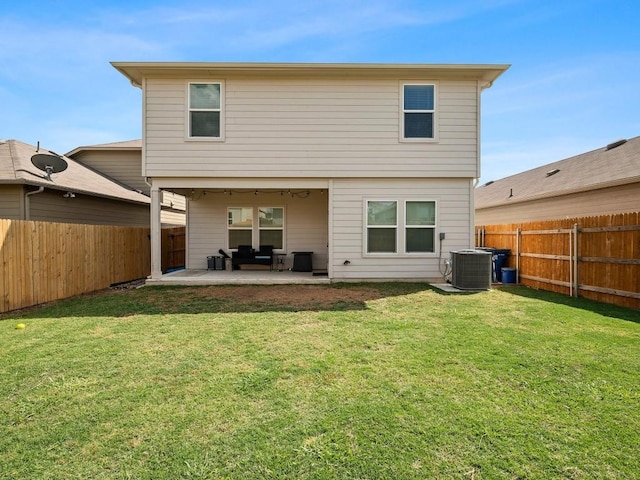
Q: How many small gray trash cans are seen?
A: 2